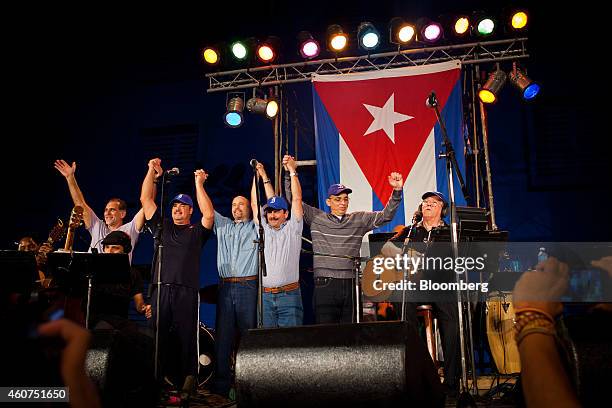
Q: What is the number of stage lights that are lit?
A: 15